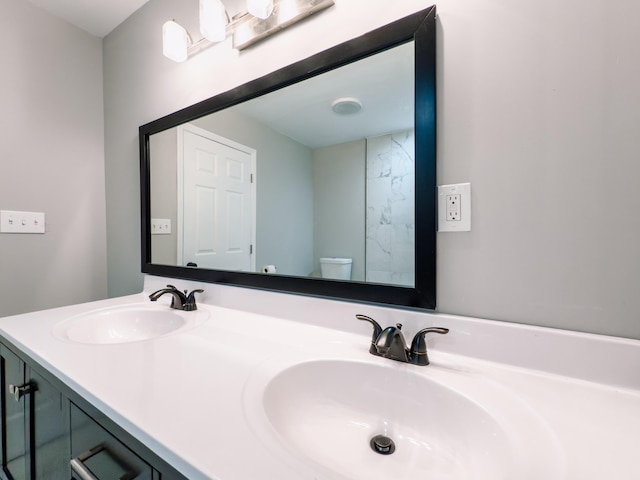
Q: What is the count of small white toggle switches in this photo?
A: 3